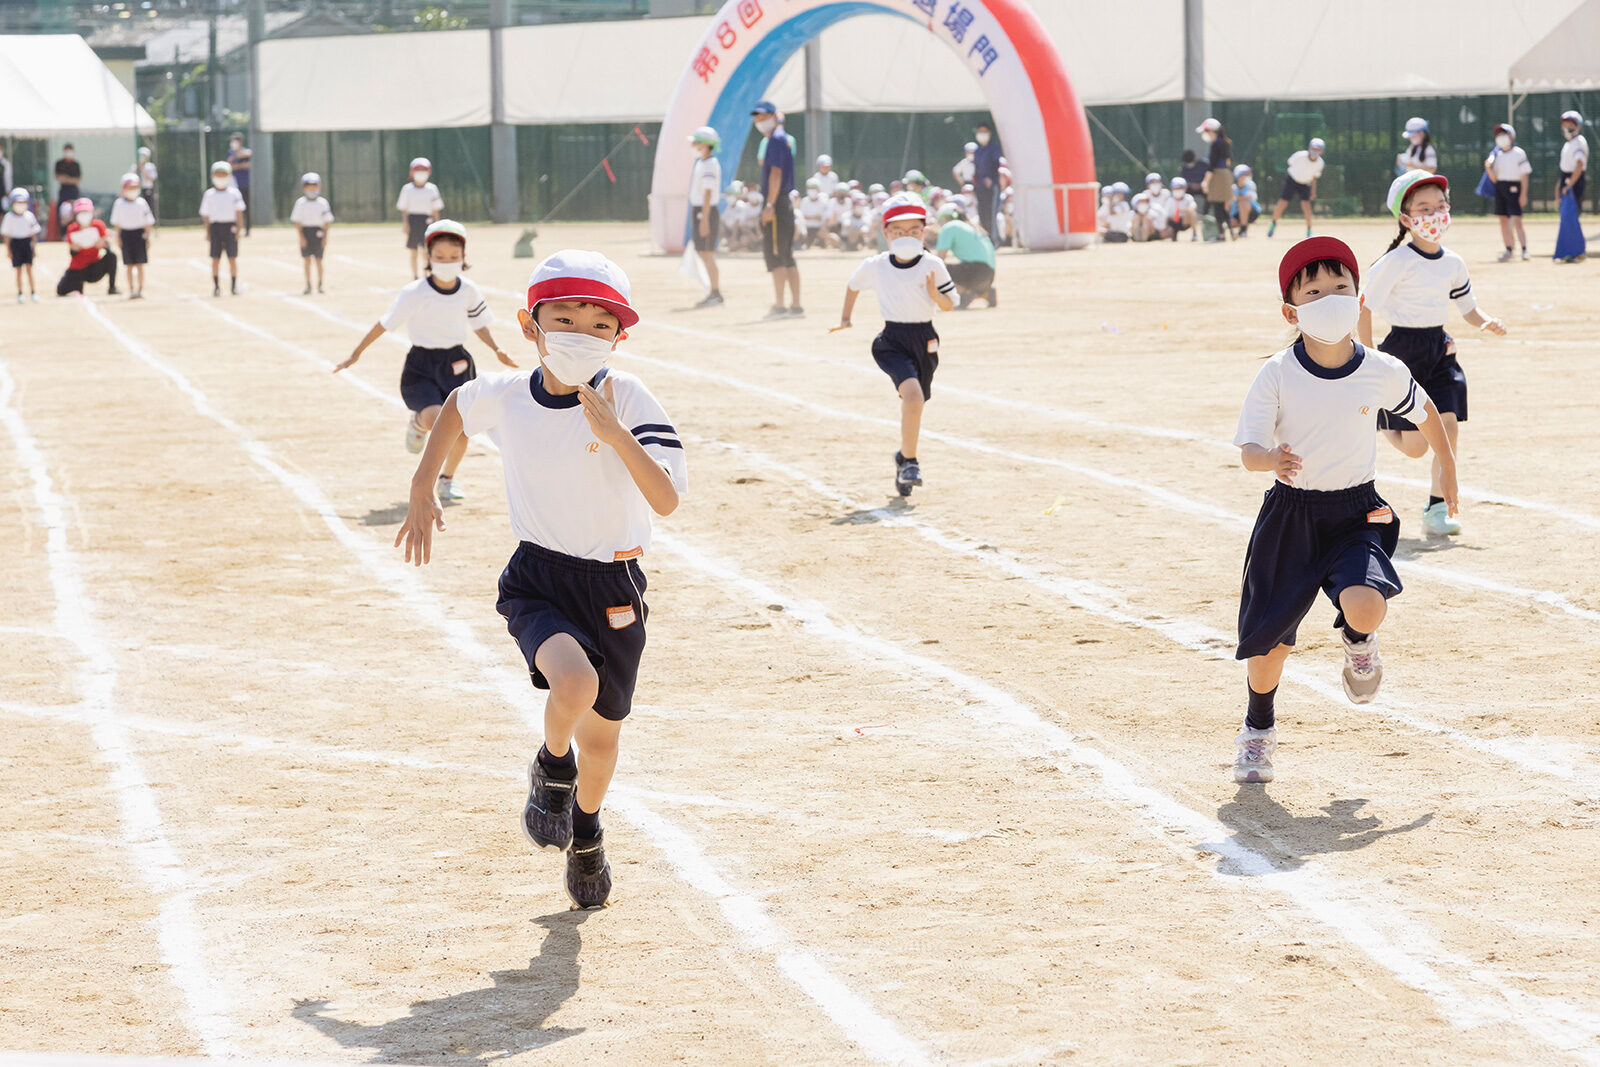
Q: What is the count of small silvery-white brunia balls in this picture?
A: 0